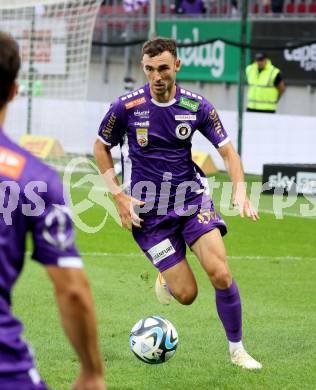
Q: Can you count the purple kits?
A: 2